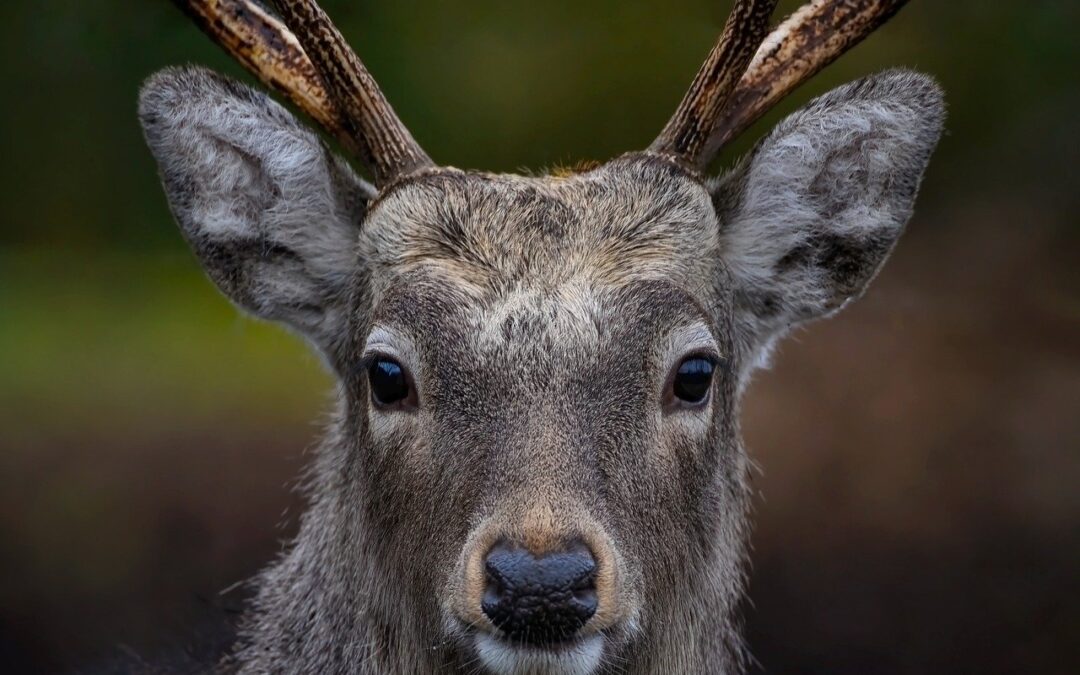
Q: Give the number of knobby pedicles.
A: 2